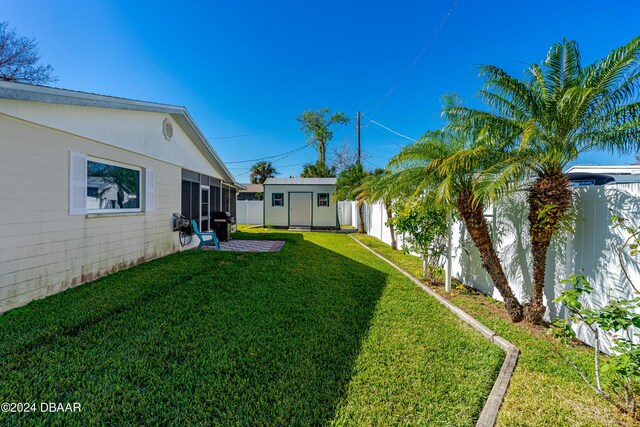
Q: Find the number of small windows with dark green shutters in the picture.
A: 2